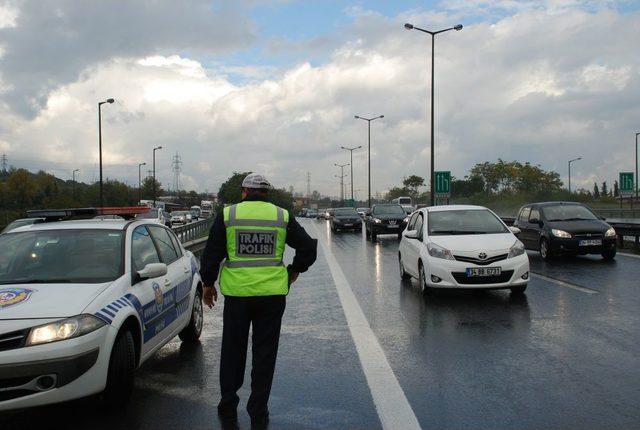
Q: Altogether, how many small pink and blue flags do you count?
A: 0